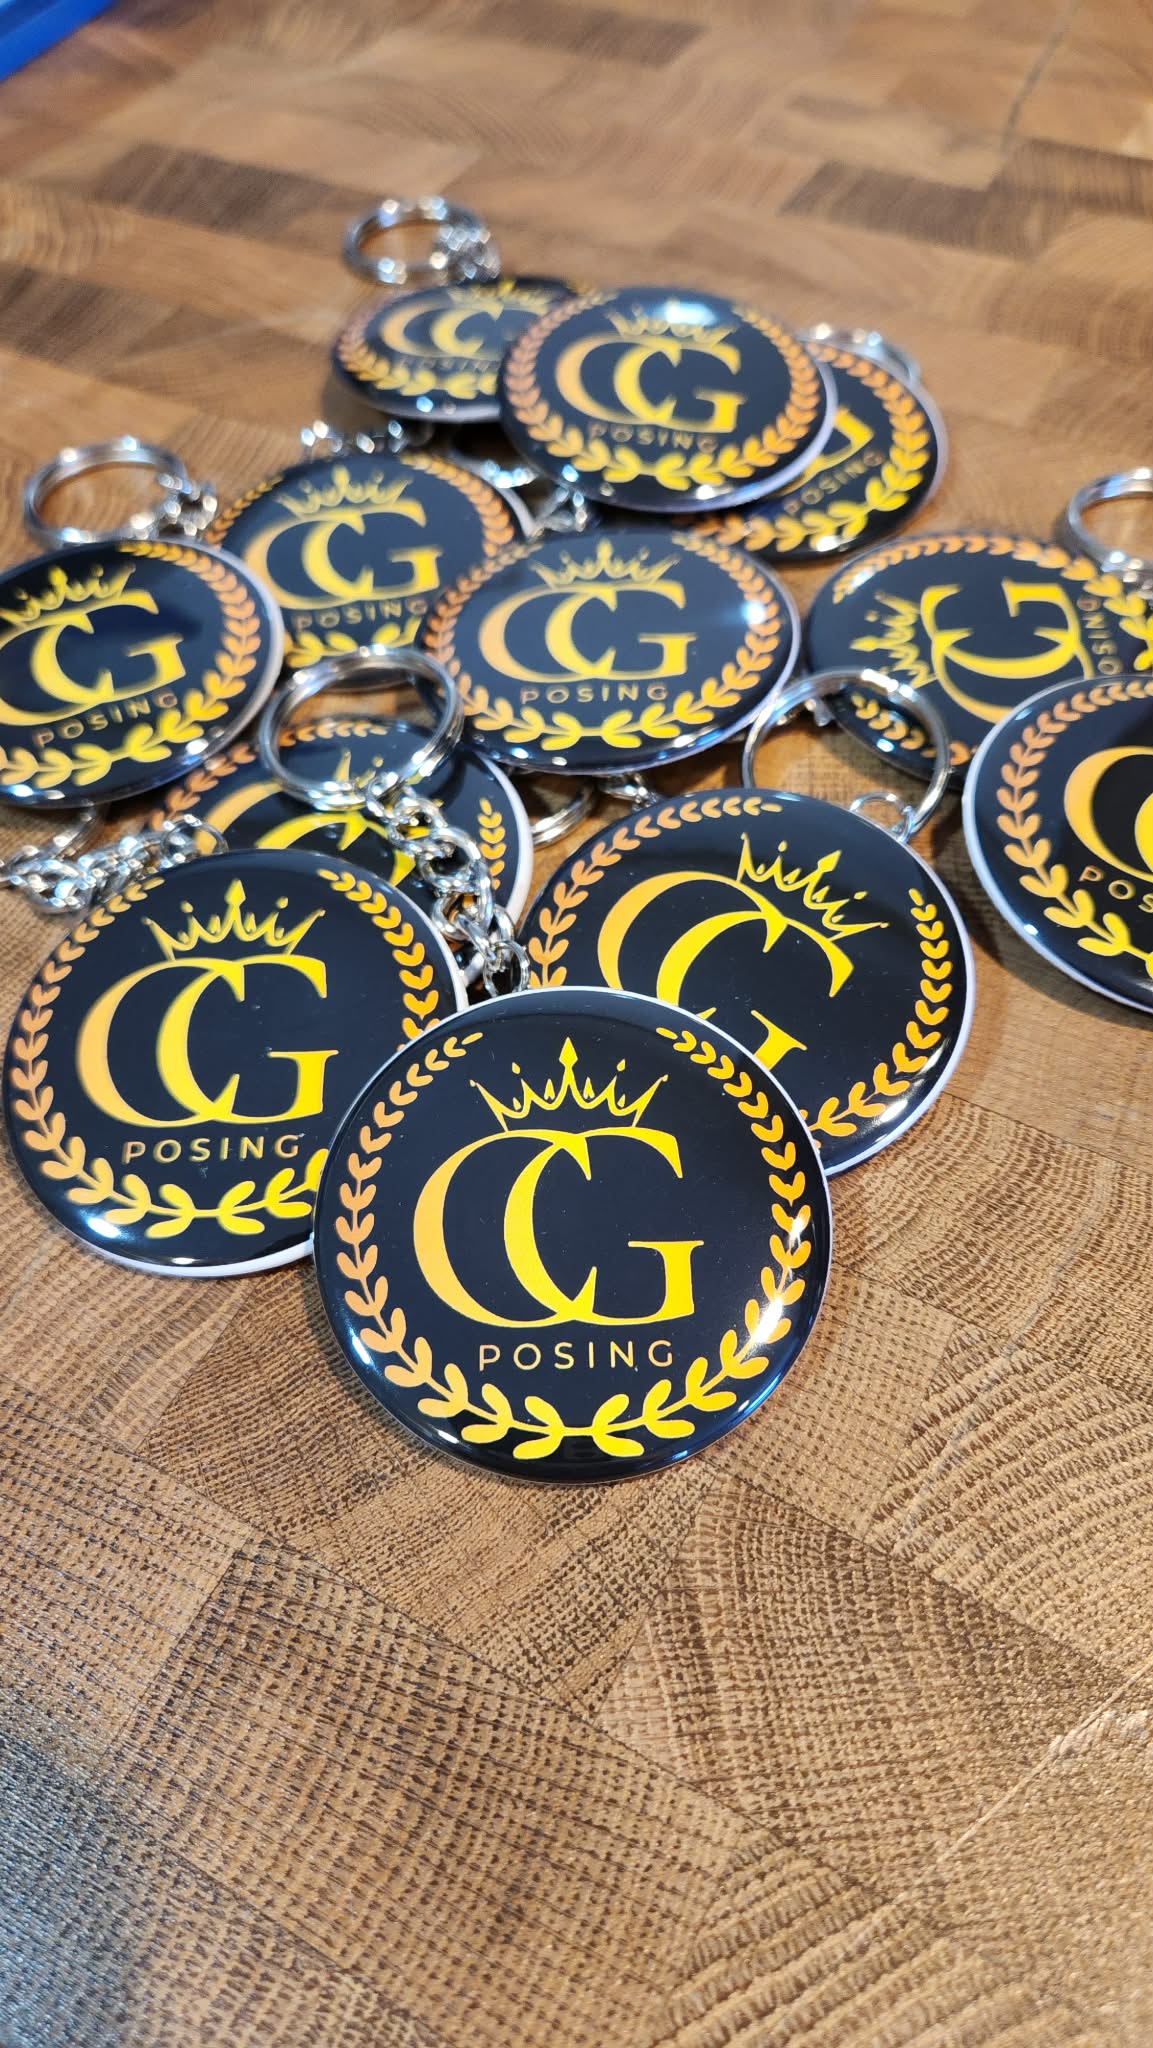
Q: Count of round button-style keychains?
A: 12